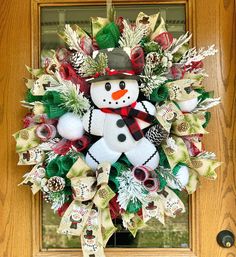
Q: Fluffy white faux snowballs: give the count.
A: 3